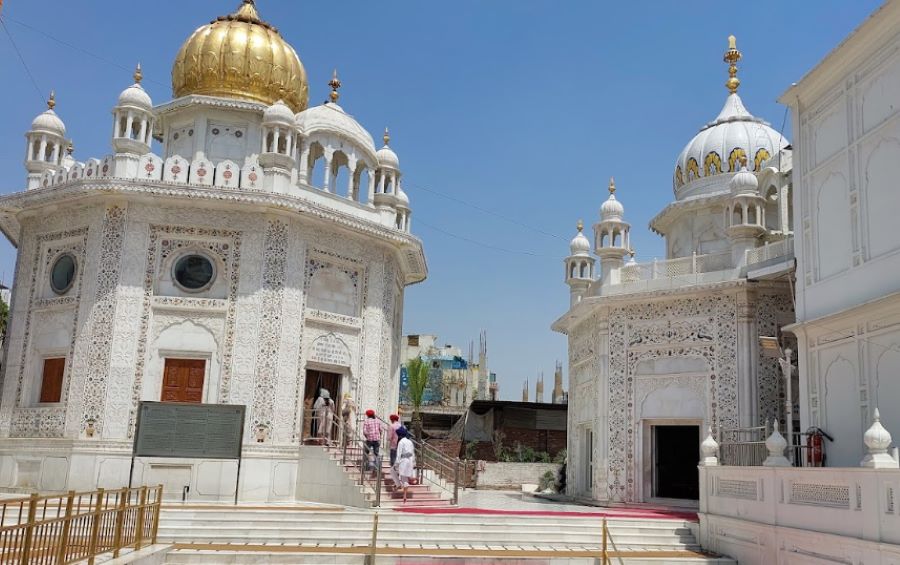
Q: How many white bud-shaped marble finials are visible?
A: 3